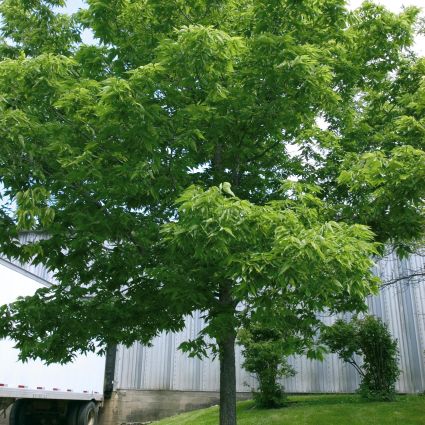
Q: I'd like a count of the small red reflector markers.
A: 7